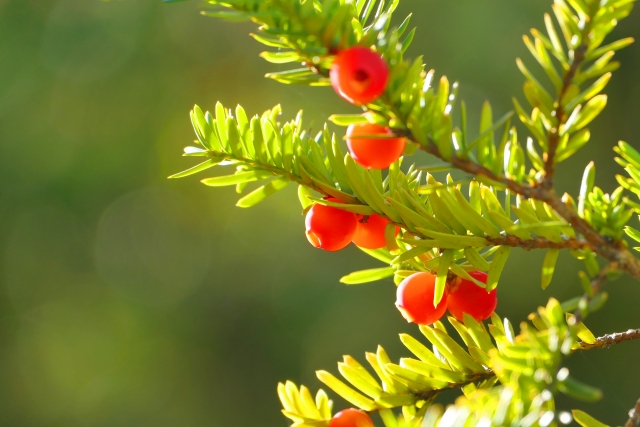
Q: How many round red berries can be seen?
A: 7